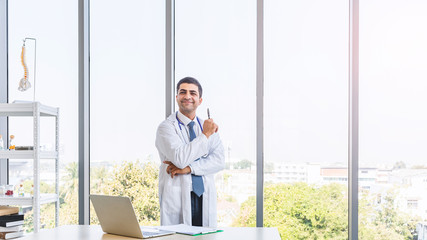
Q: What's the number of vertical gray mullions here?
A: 5